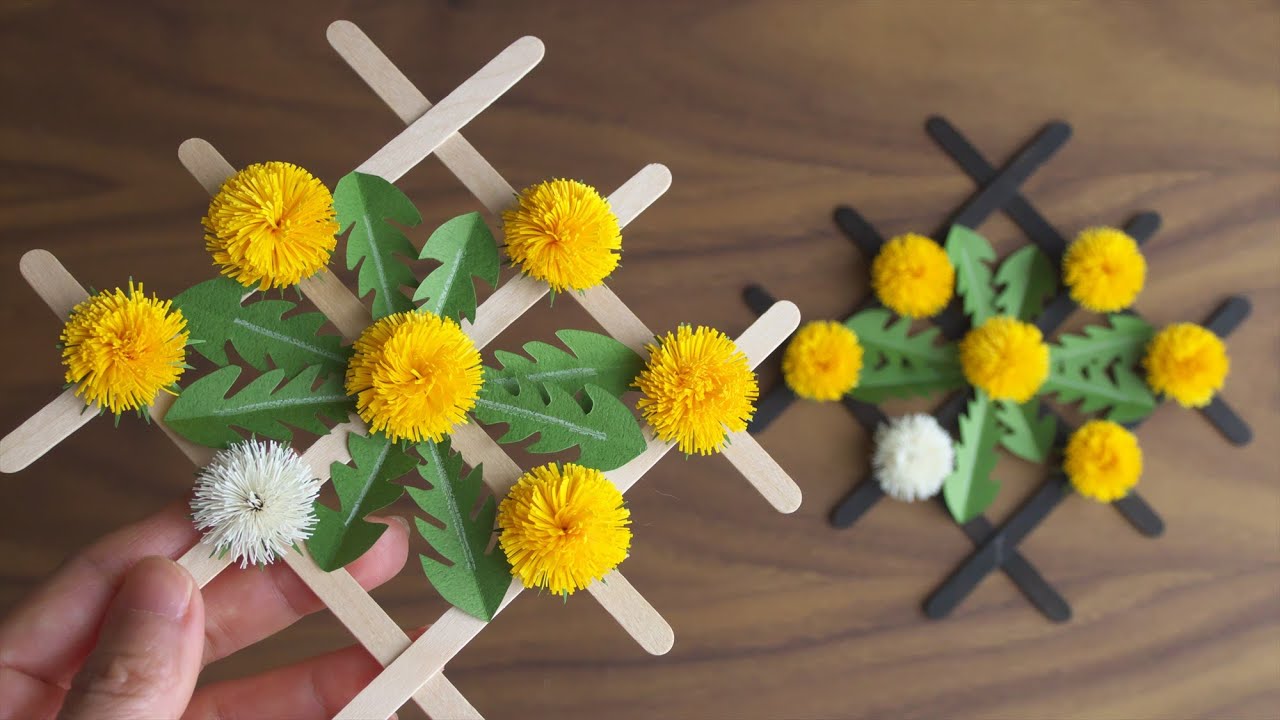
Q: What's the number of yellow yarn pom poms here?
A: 12